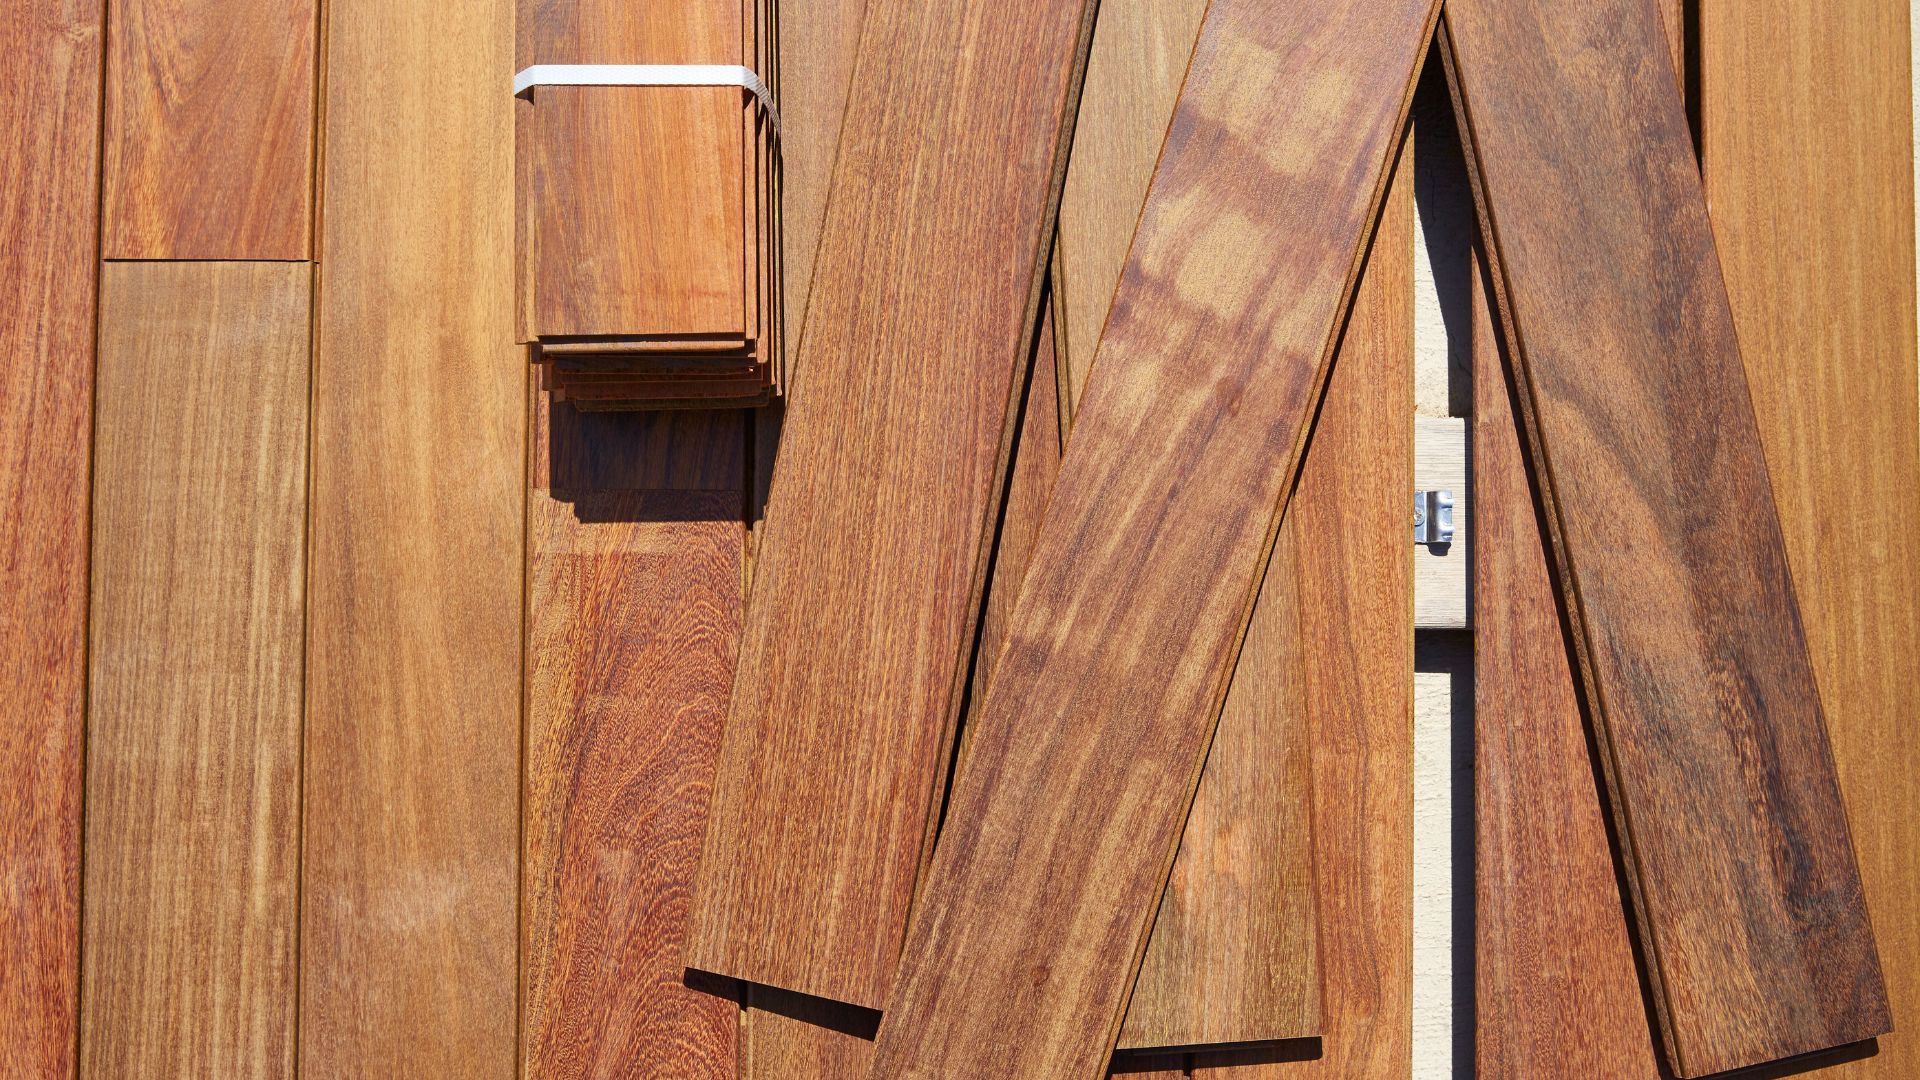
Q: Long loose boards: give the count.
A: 4